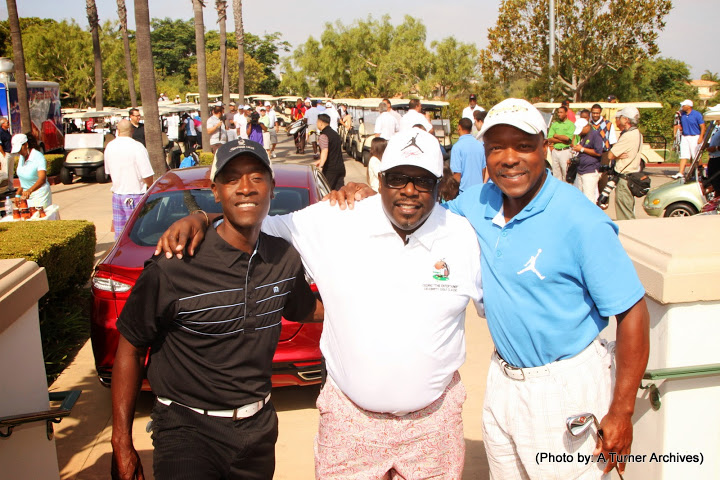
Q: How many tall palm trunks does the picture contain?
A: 7